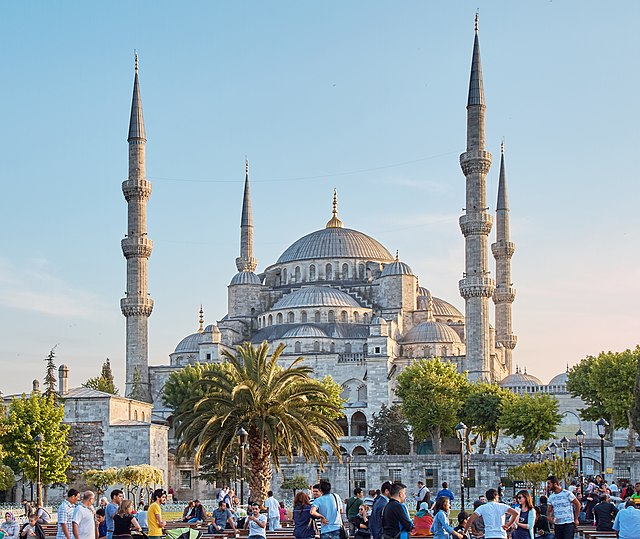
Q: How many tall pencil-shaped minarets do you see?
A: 4